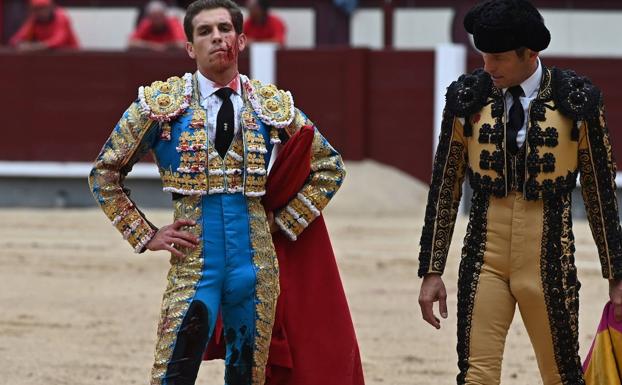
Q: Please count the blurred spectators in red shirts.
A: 3